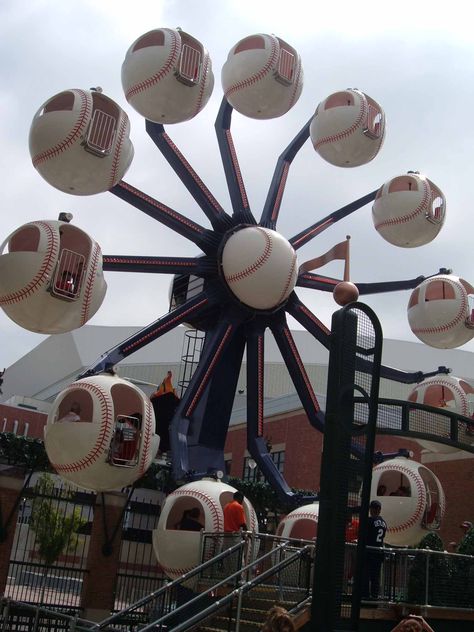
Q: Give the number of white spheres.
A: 13